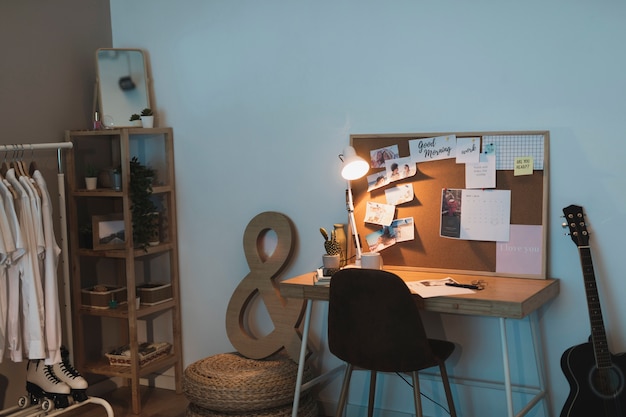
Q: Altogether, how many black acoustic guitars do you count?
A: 1